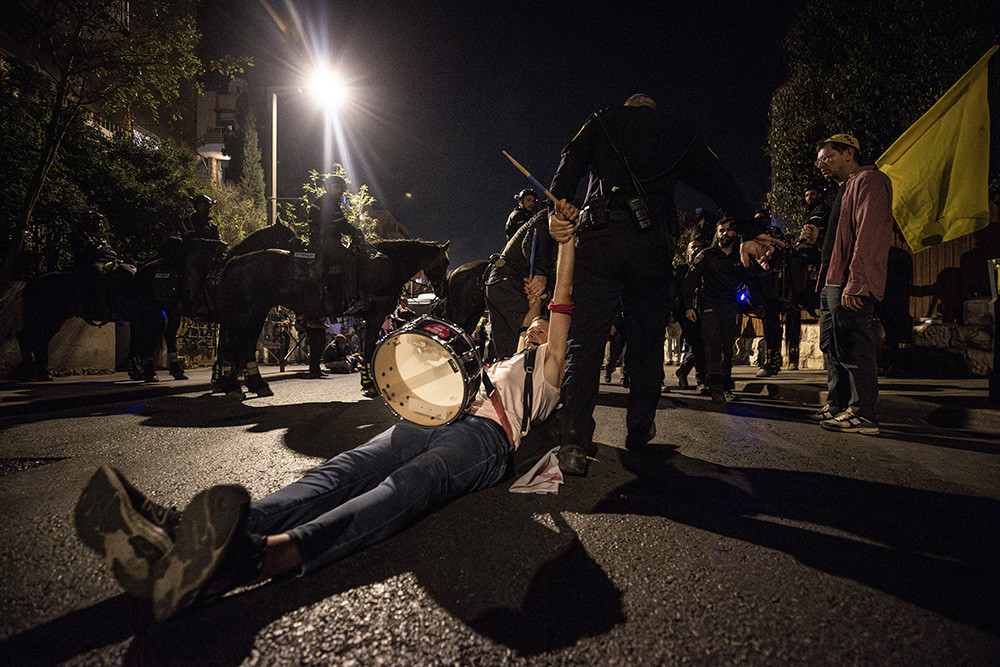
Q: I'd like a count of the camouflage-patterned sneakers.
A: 2